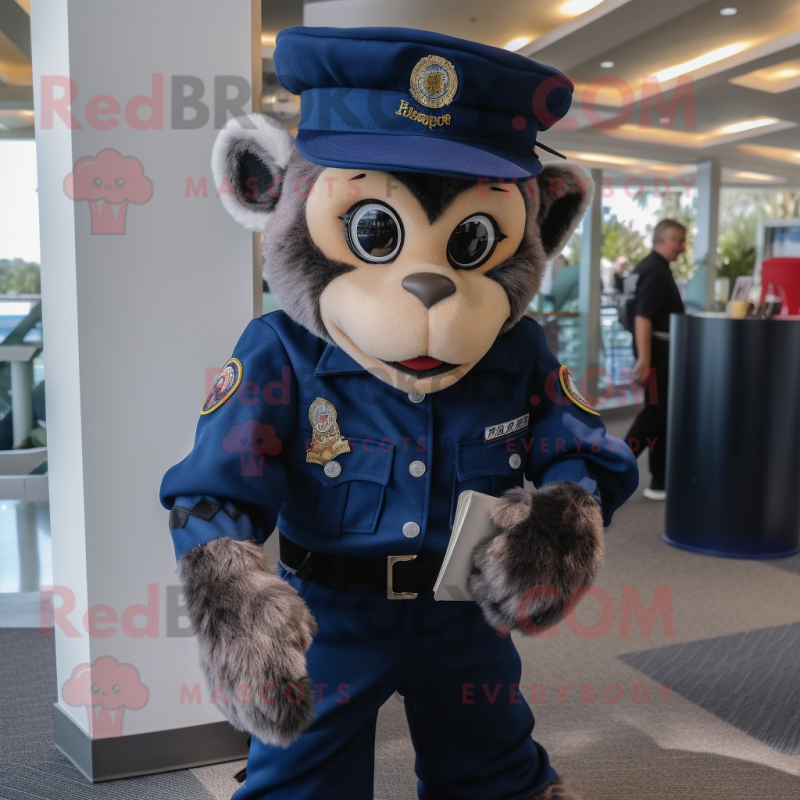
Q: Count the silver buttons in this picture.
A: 5